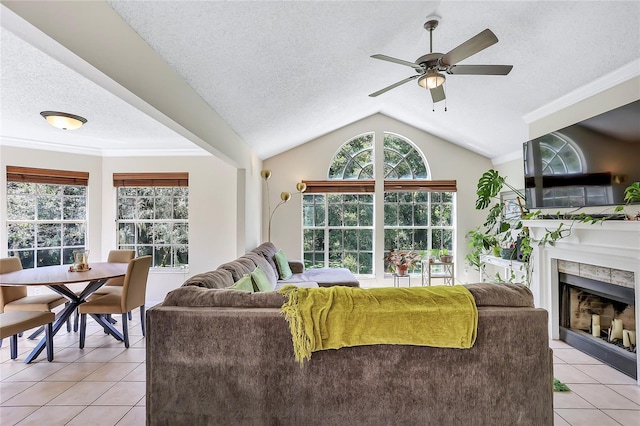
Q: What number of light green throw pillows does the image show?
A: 3